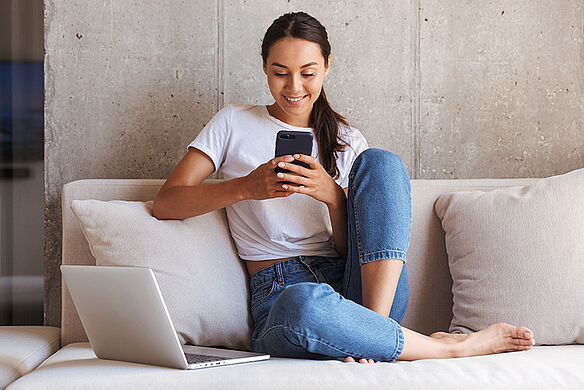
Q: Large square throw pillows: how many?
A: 2